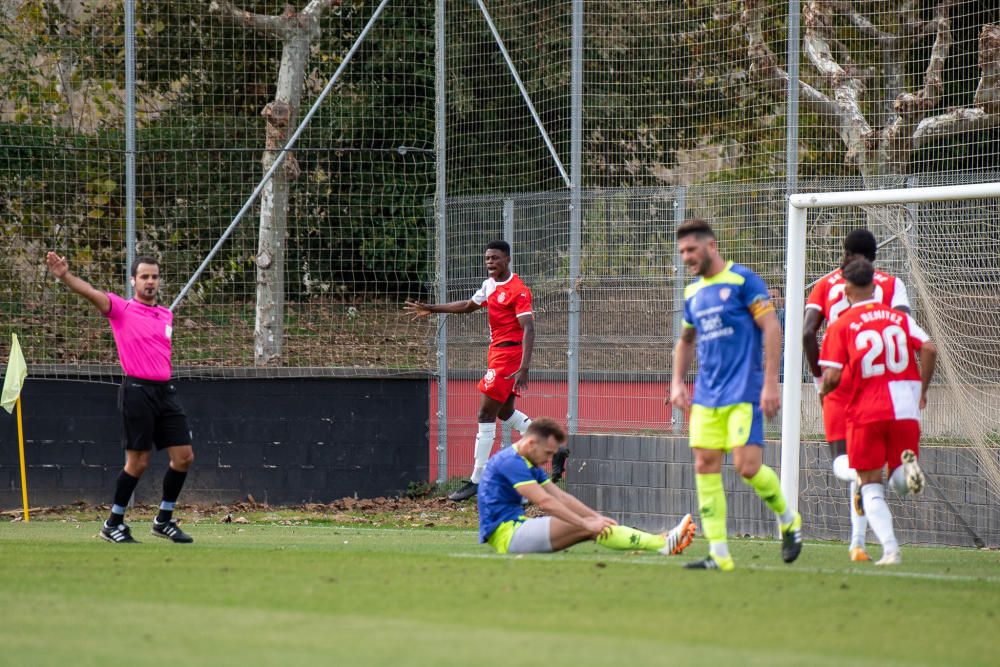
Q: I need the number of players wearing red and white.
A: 3